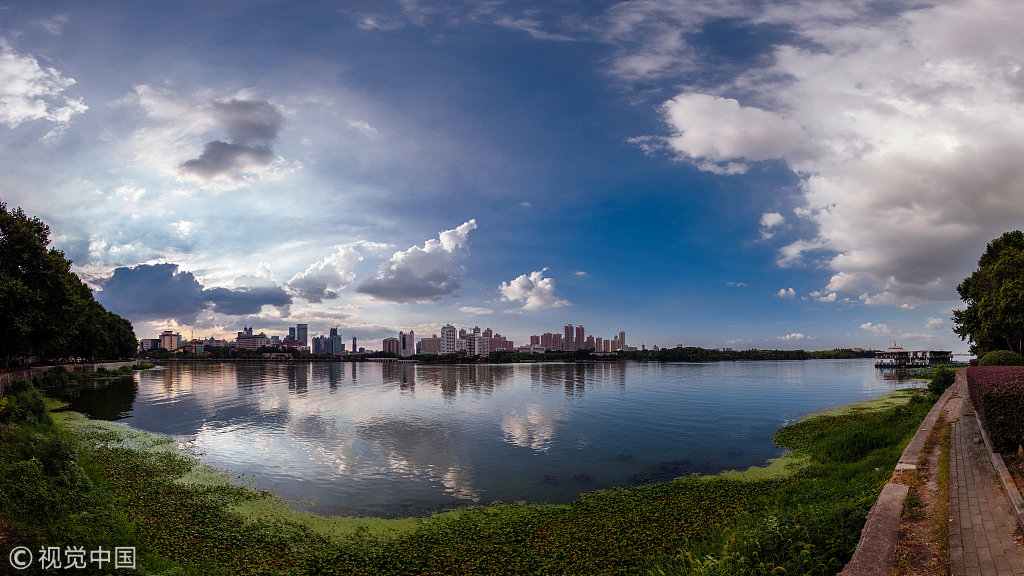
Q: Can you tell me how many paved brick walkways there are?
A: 1